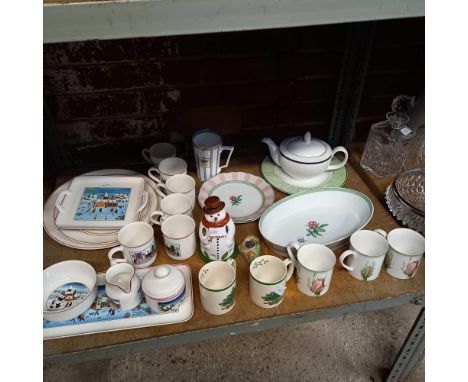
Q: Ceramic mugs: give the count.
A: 12